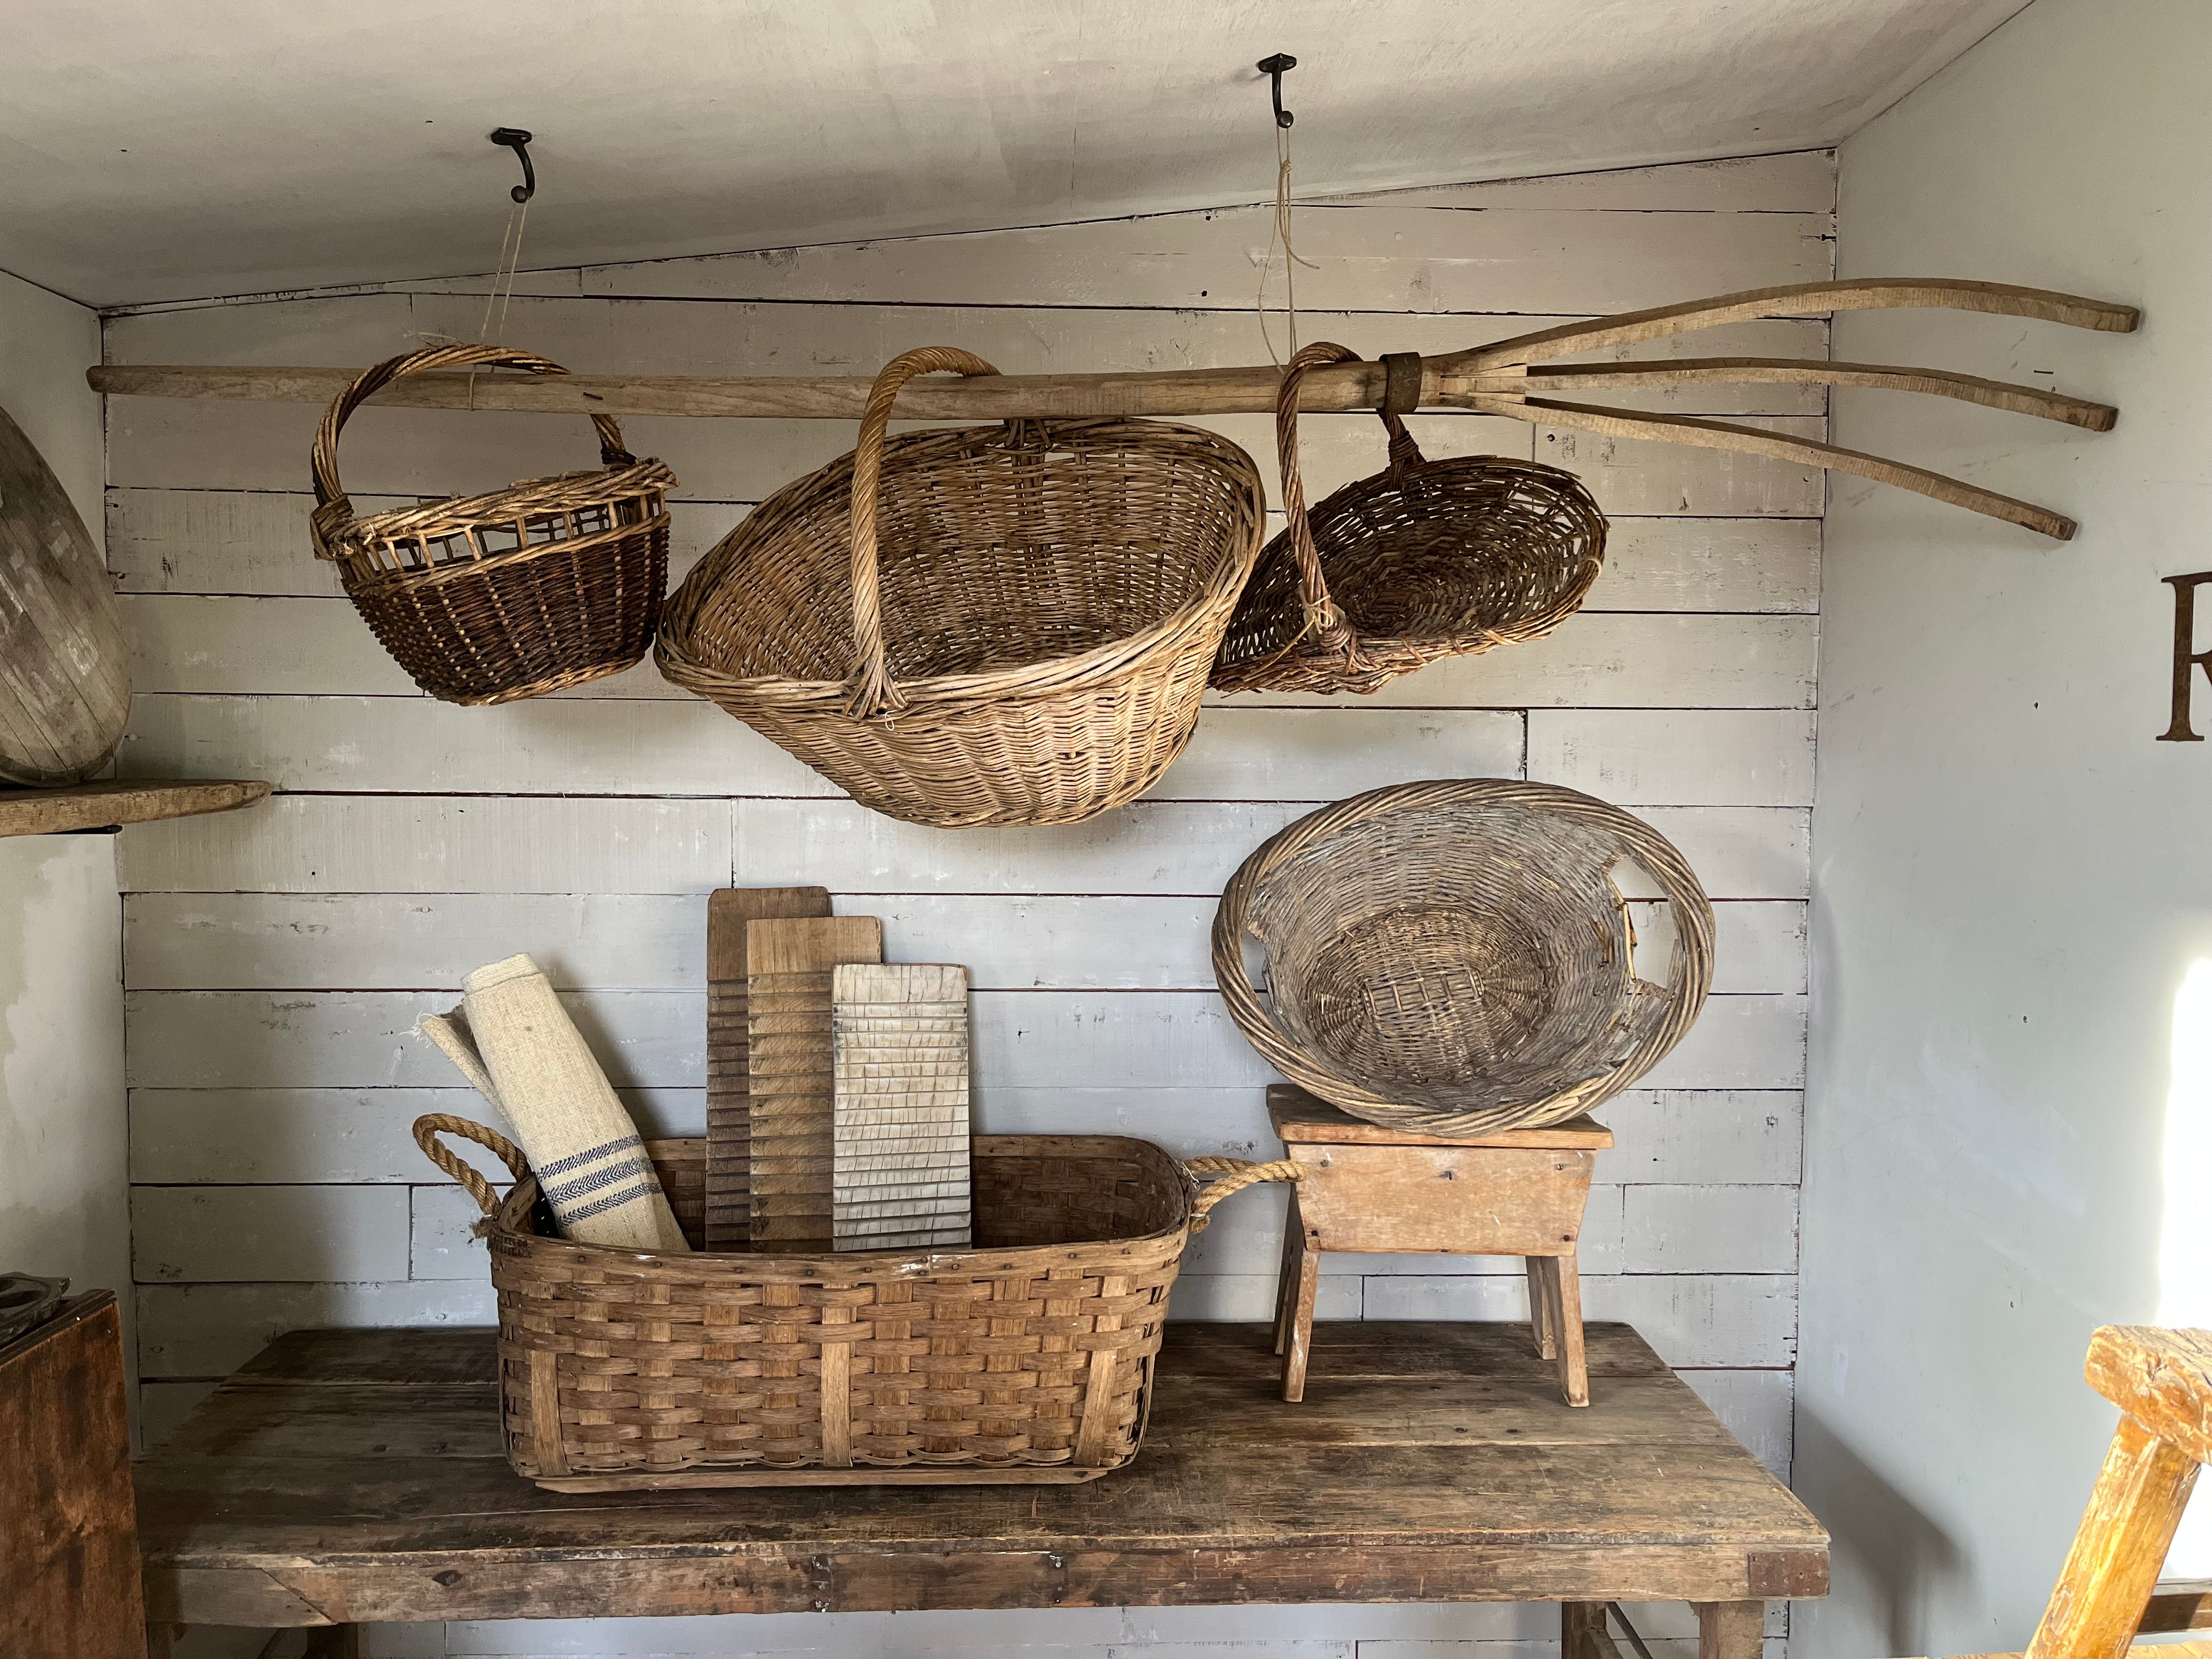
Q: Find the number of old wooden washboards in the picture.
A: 3